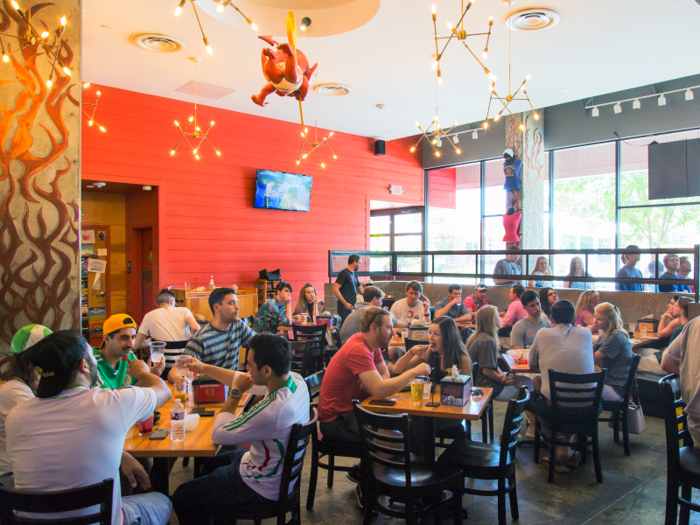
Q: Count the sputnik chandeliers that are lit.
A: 8